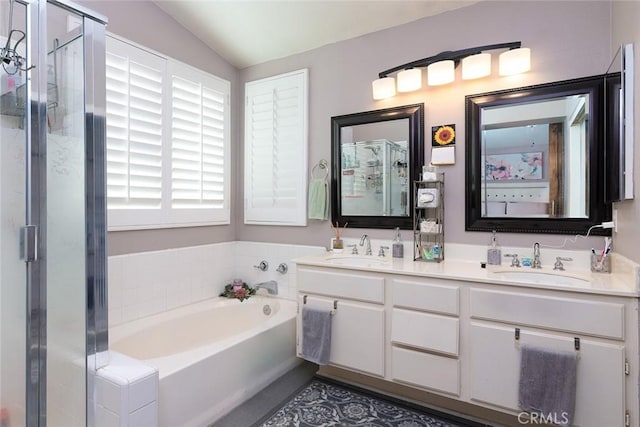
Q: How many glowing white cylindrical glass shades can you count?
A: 5